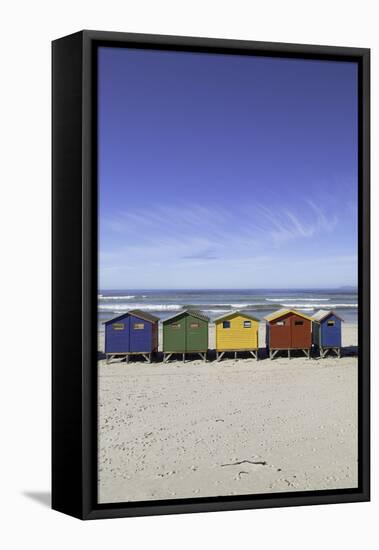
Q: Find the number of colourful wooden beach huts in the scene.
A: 5